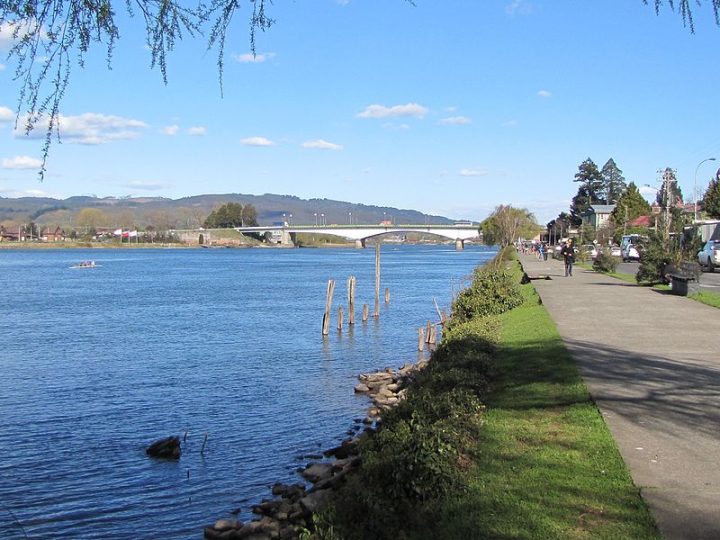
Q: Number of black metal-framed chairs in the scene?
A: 0